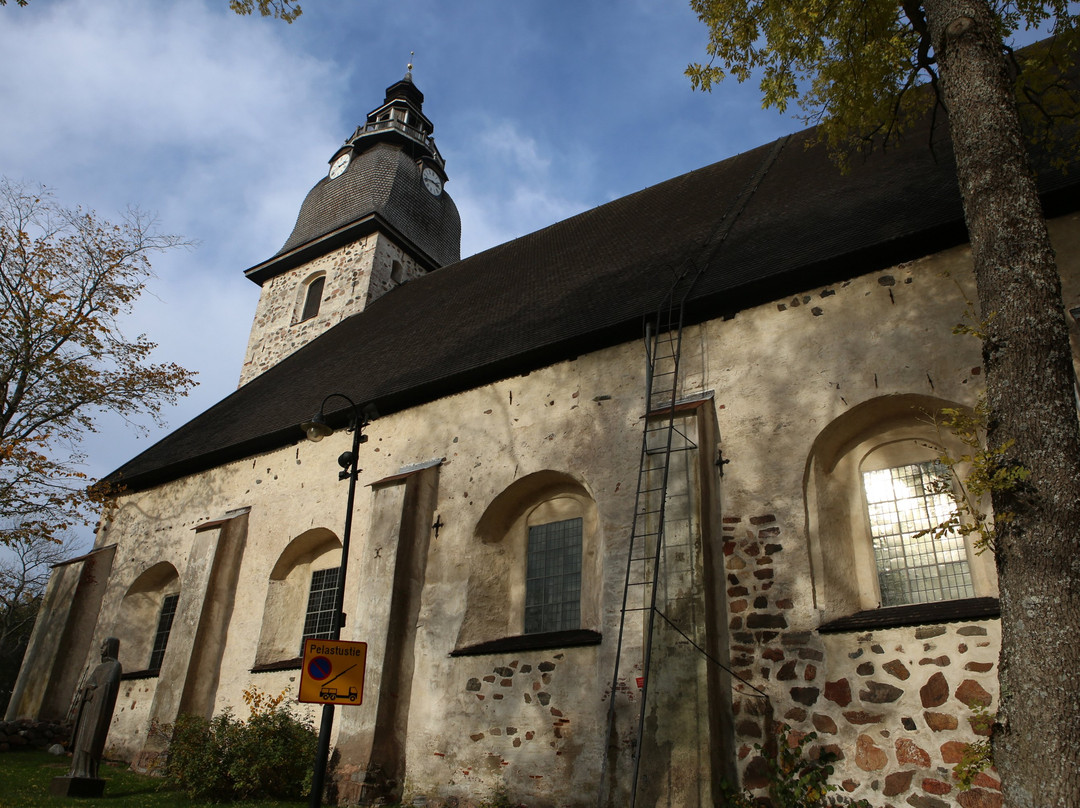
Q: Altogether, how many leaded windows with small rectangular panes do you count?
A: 4